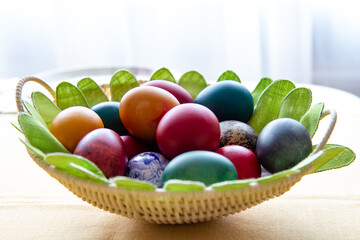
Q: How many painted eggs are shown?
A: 13